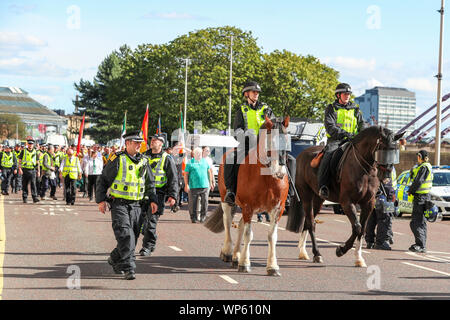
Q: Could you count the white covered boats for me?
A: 0